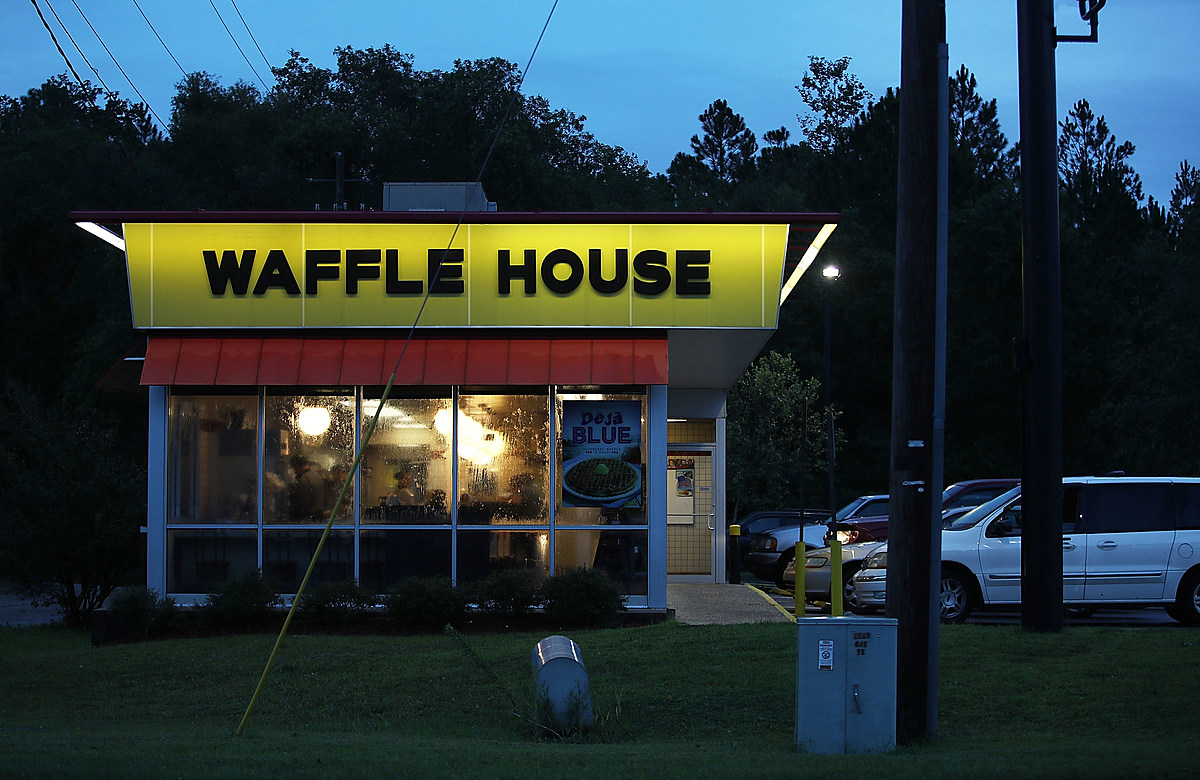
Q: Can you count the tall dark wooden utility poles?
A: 2